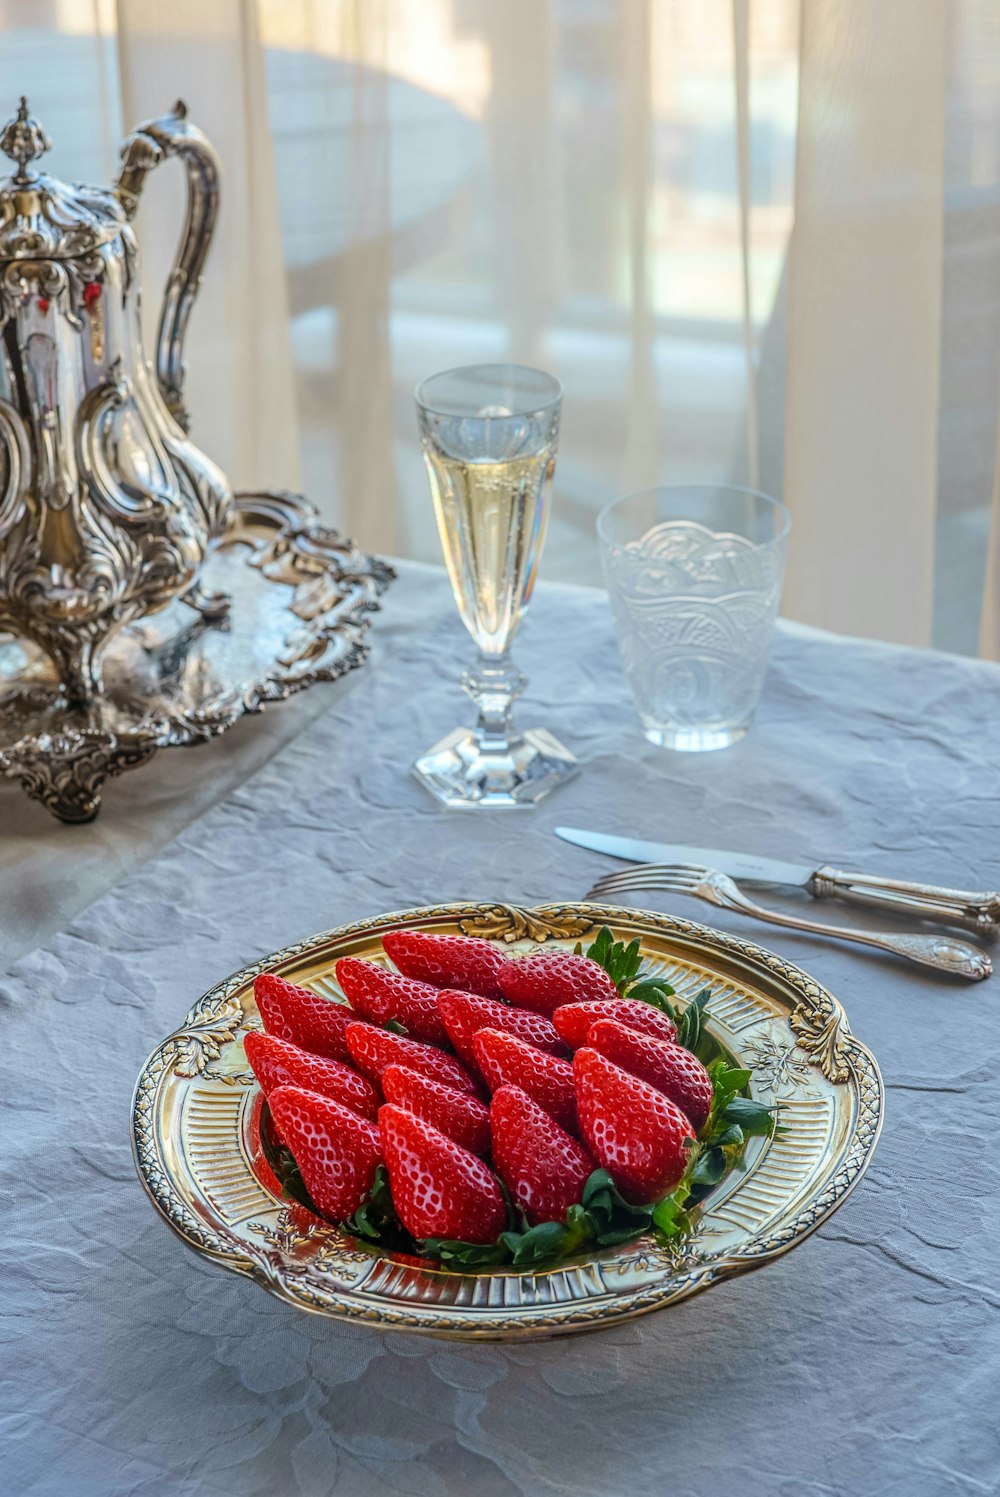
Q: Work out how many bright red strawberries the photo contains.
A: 15